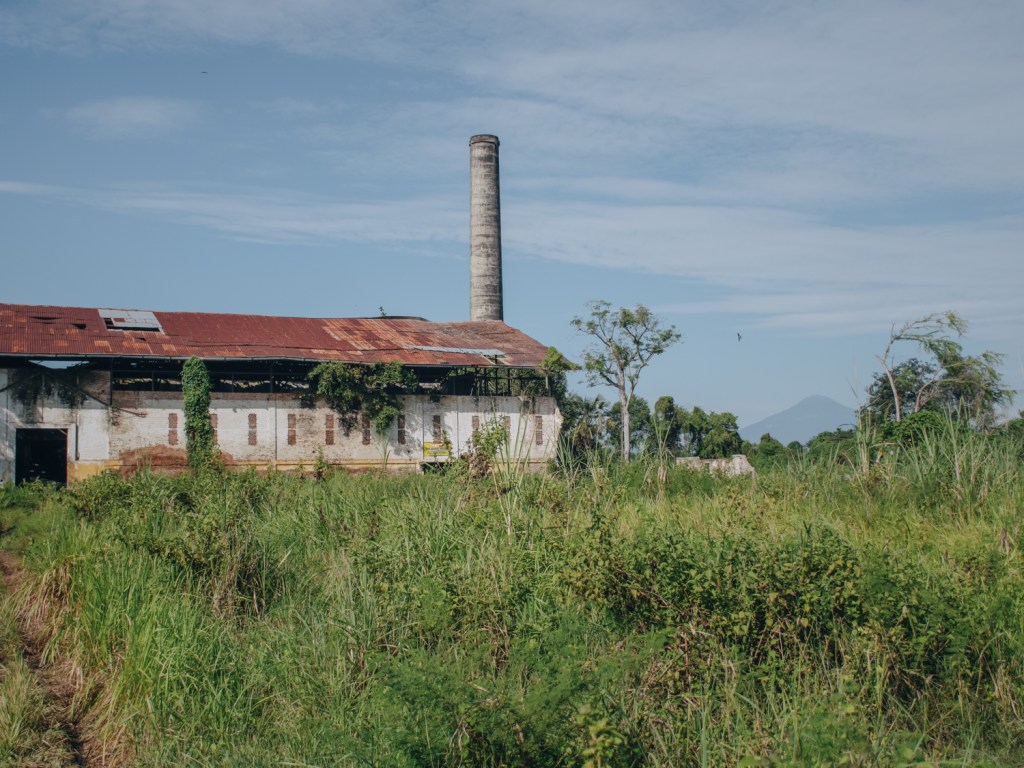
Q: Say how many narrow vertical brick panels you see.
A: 11